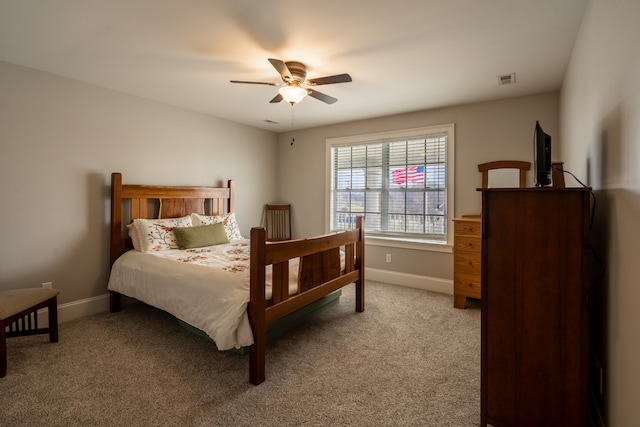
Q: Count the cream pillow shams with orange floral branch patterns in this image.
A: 2